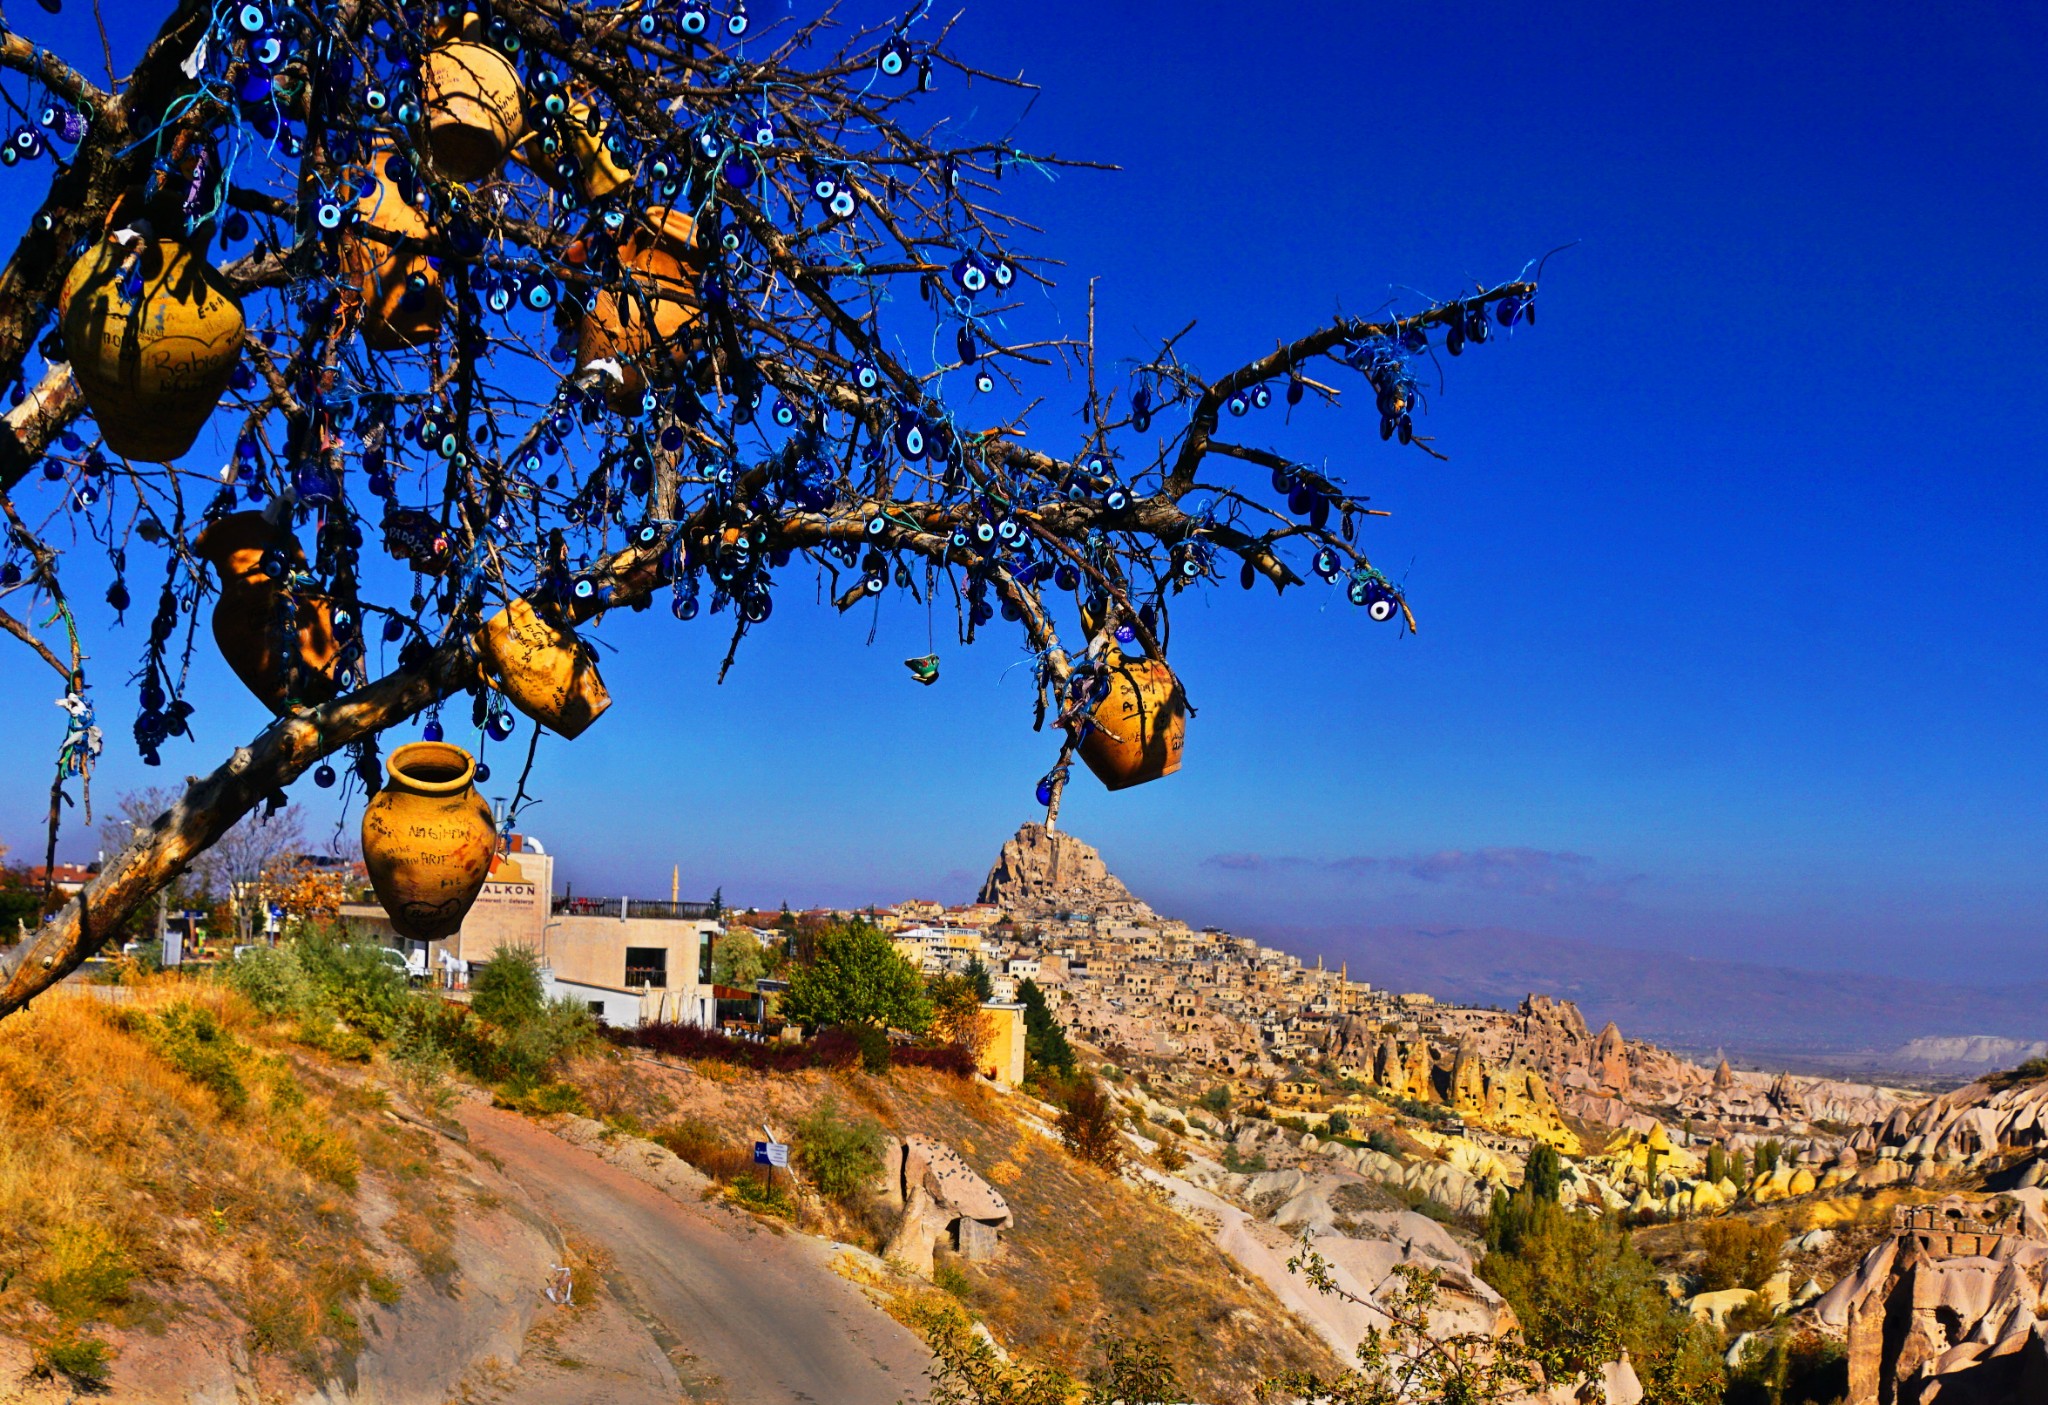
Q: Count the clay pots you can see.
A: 9